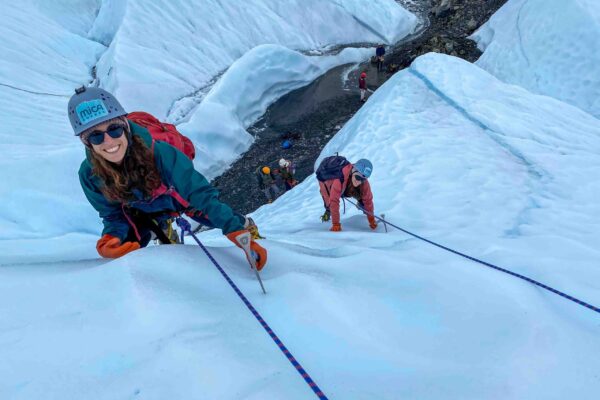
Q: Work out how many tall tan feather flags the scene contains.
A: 0